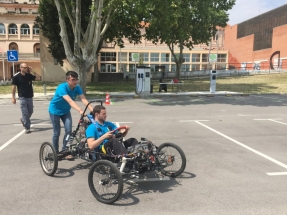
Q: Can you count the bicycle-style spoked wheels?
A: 3